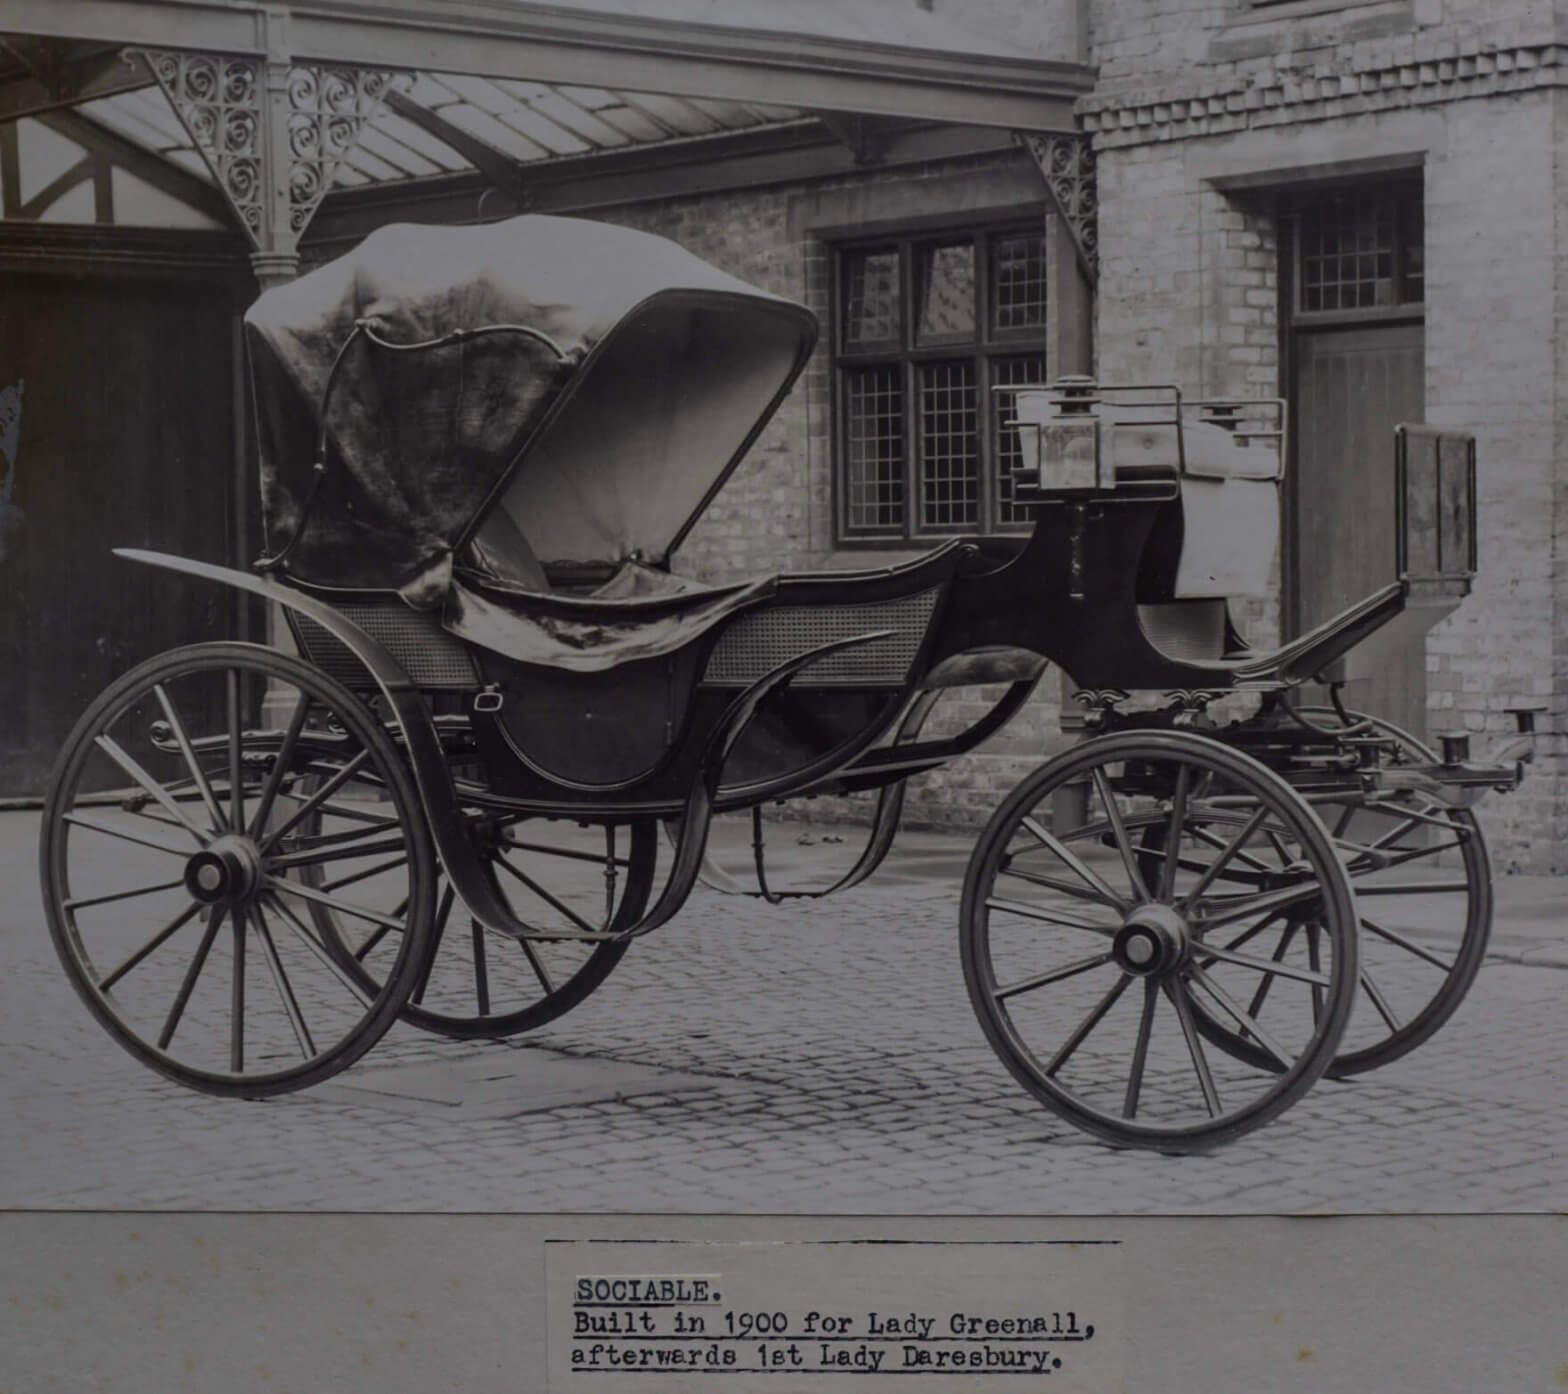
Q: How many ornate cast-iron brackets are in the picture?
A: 3